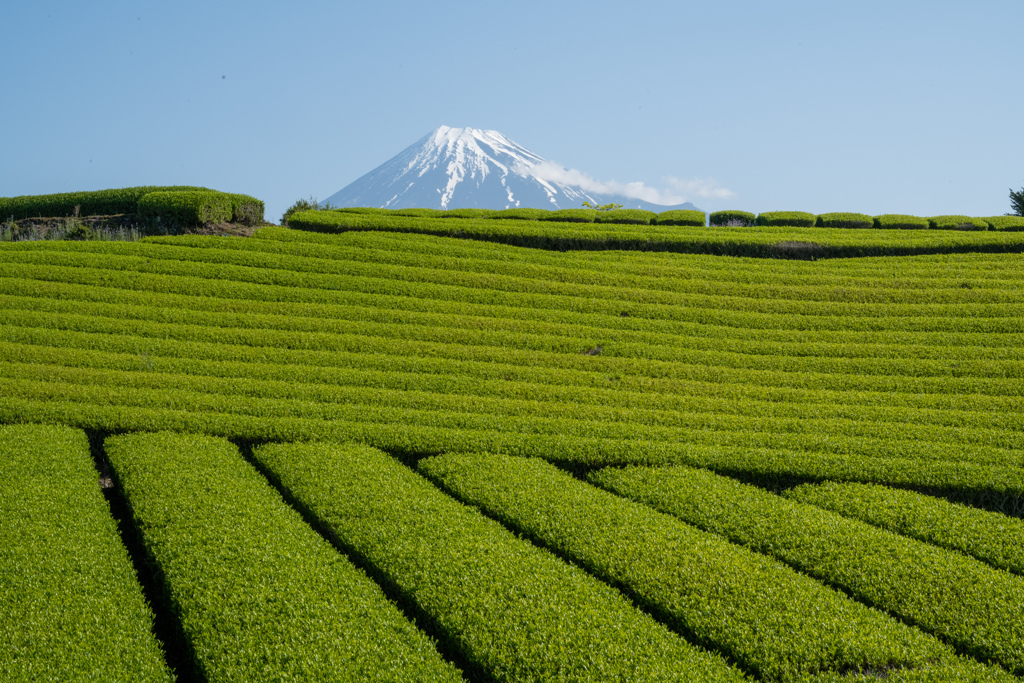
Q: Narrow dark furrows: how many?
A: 5